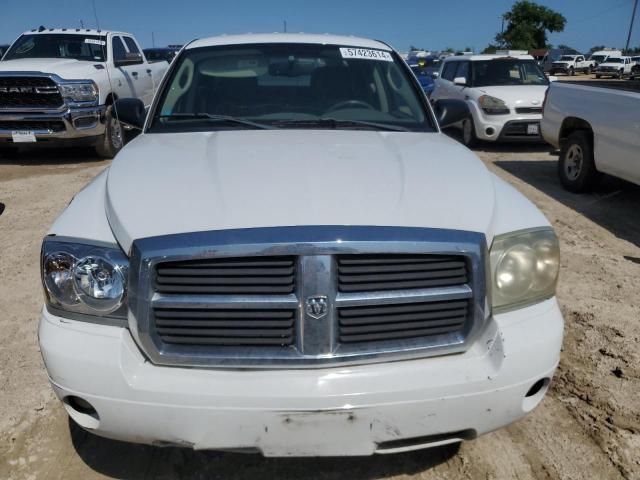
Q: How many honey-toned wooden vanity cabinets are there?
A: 0